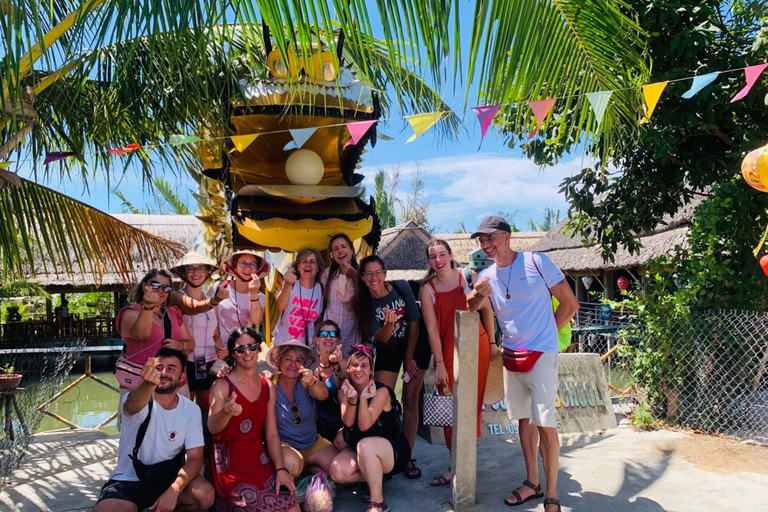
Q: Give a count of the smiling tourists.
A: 13